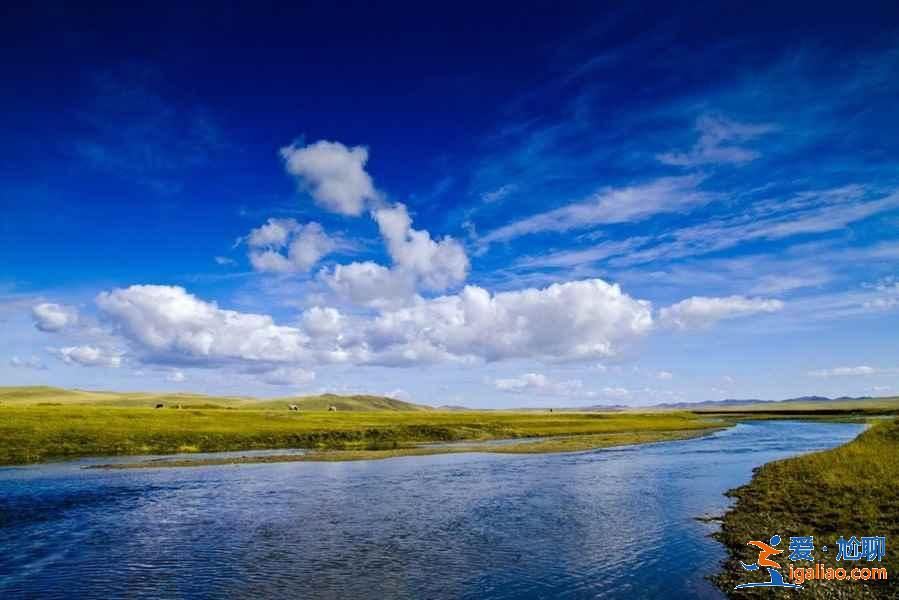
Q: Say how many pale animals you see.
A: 2